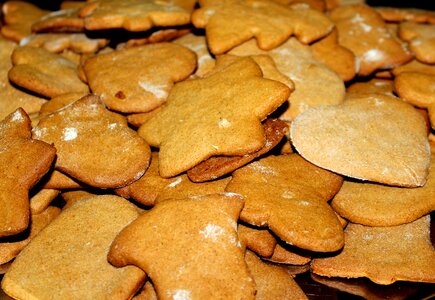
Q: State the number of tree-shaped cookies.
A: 1